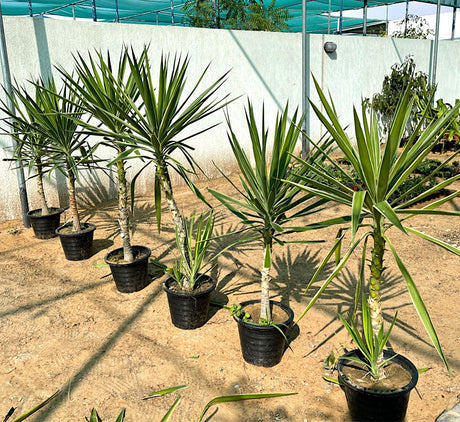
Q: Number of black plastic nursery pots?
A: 6